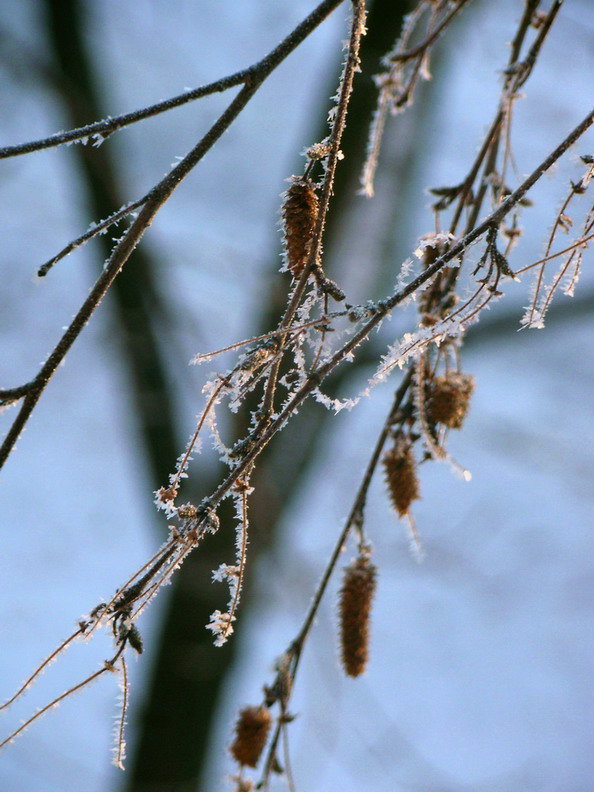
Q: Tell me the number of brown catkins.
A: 5